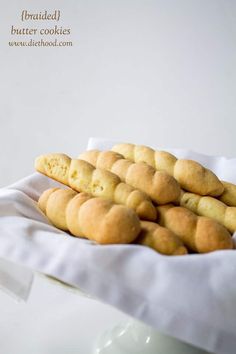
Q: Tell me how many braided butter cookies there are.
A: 8